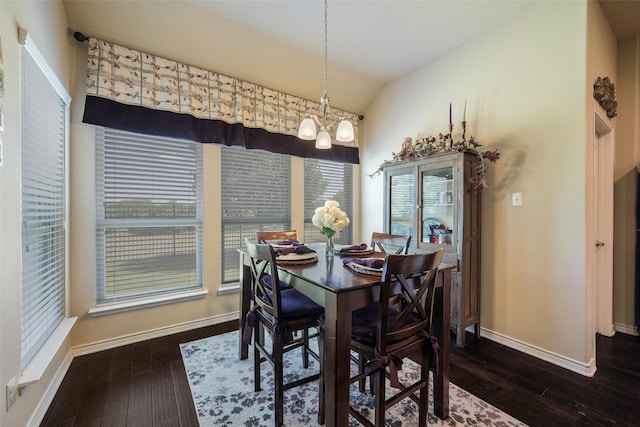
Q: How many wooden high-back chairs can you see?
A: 4